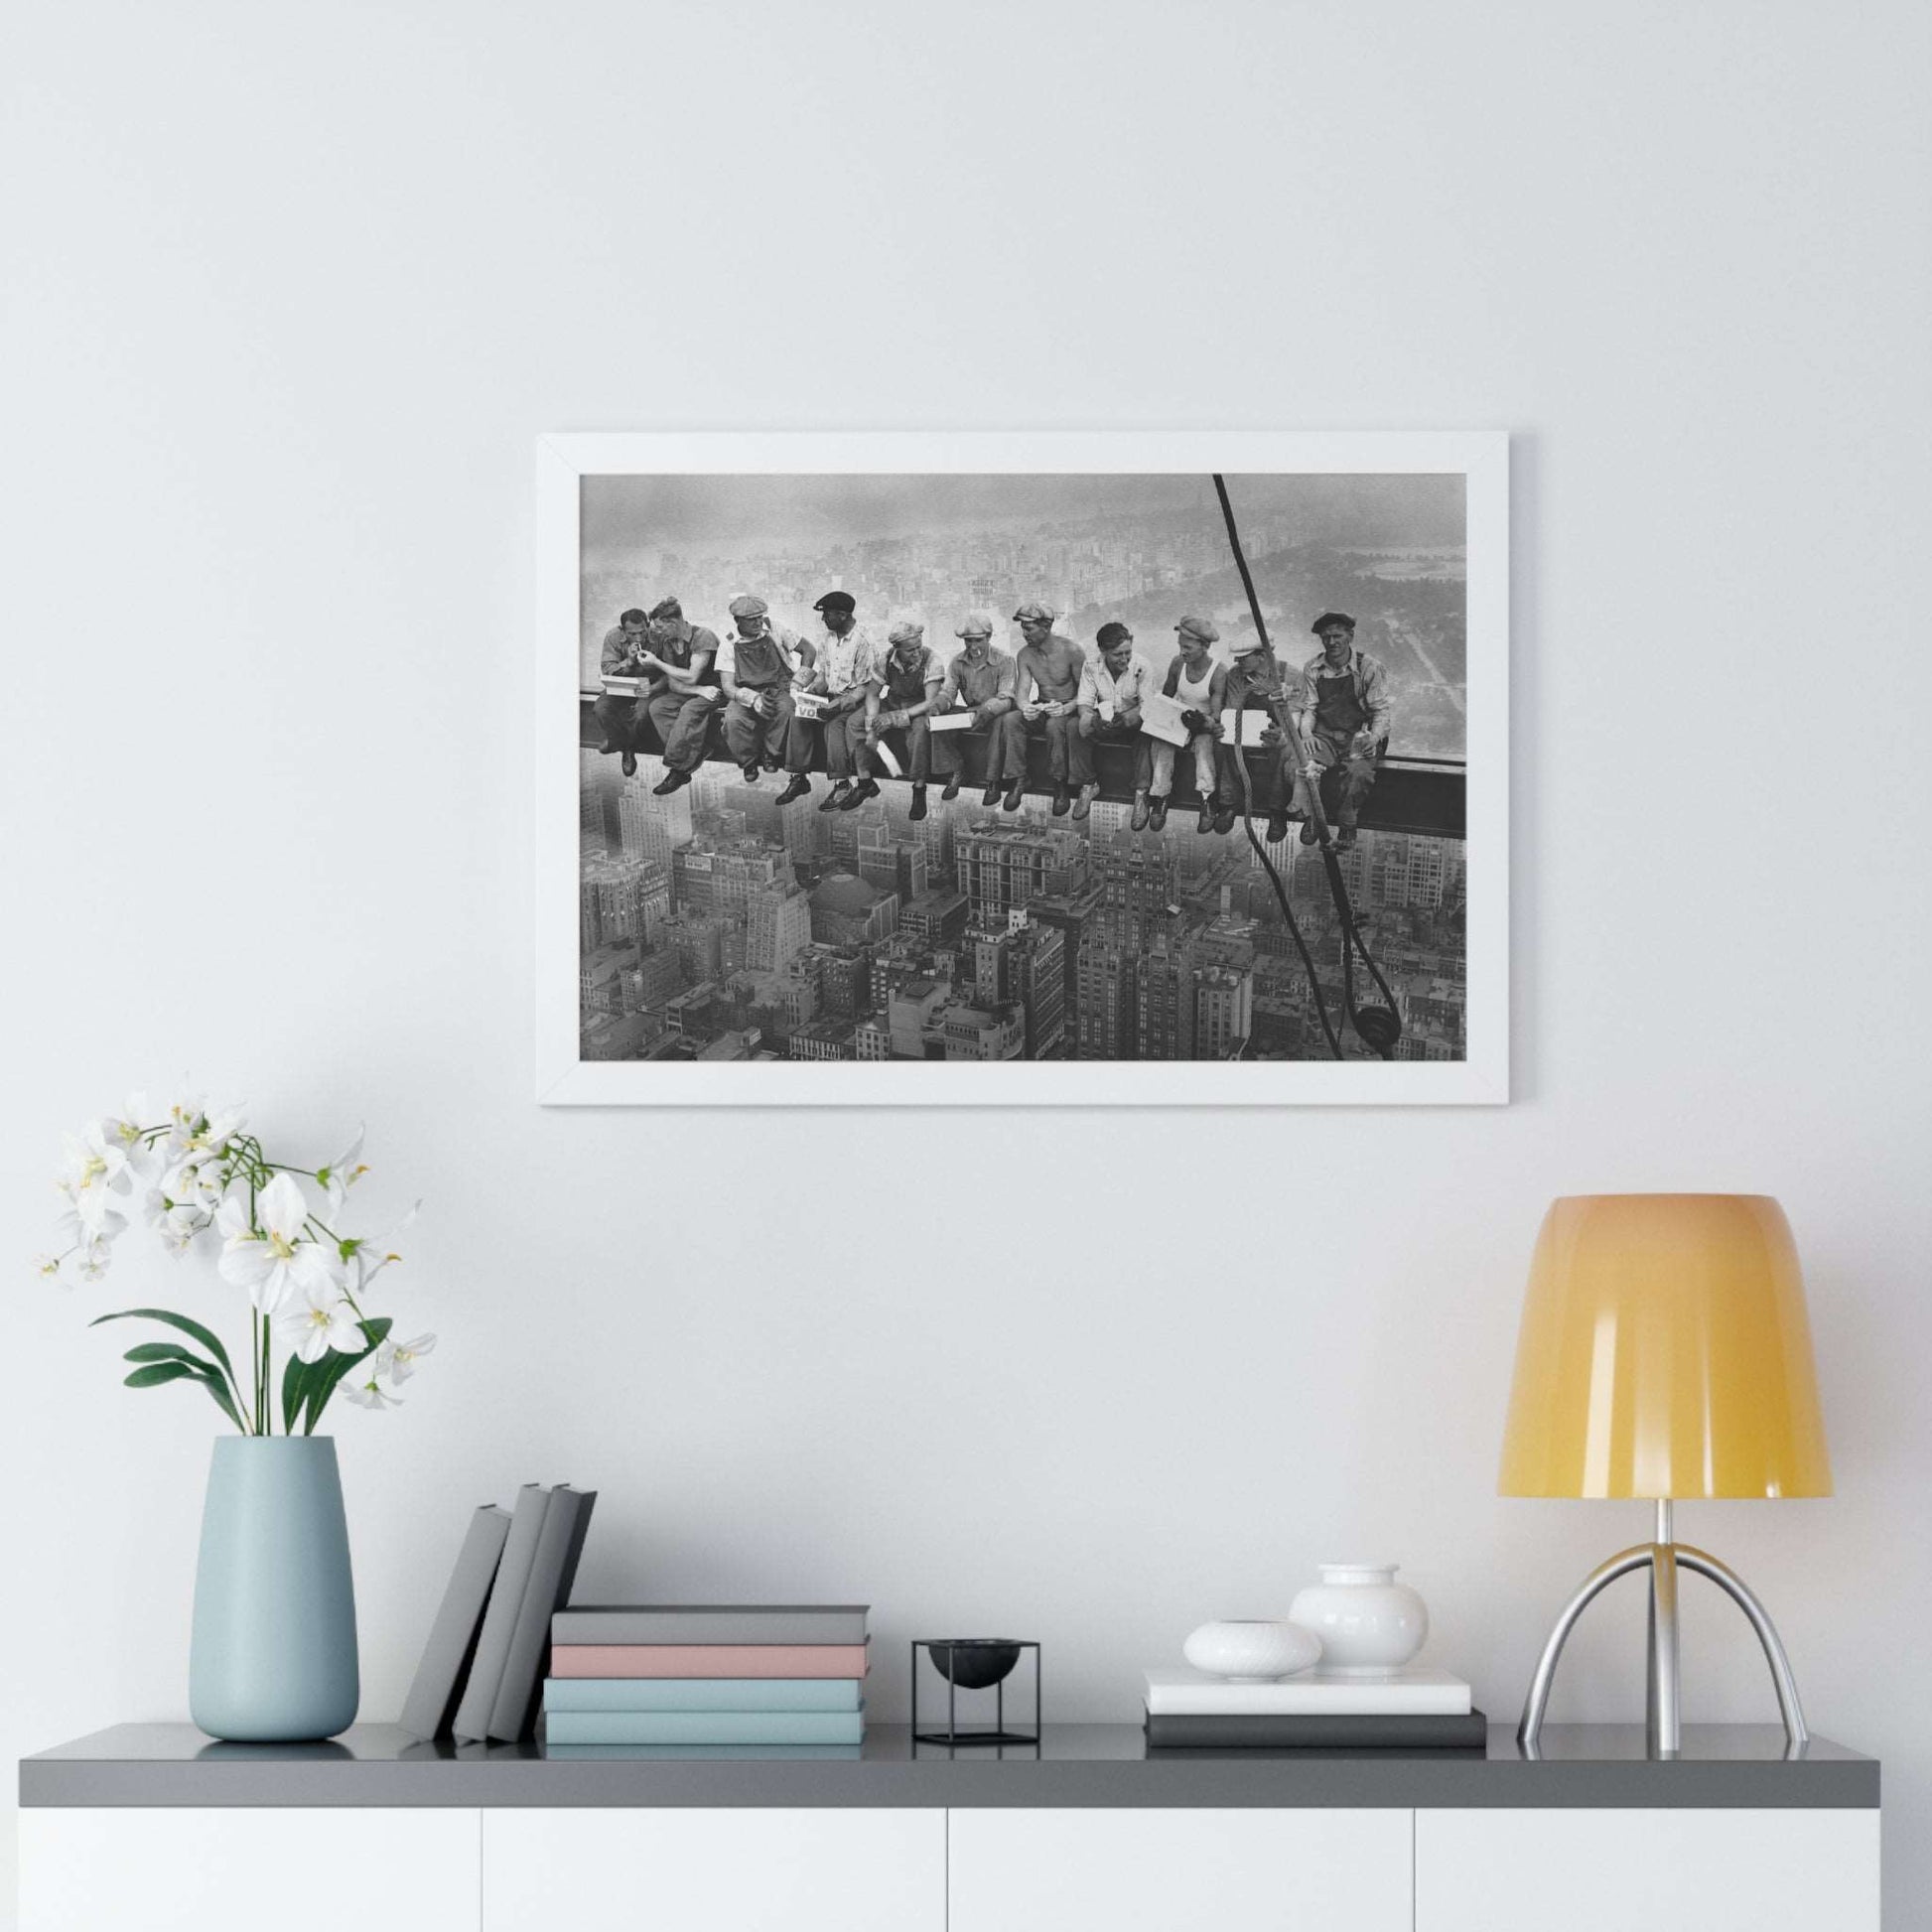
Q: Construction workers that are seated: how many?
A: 11